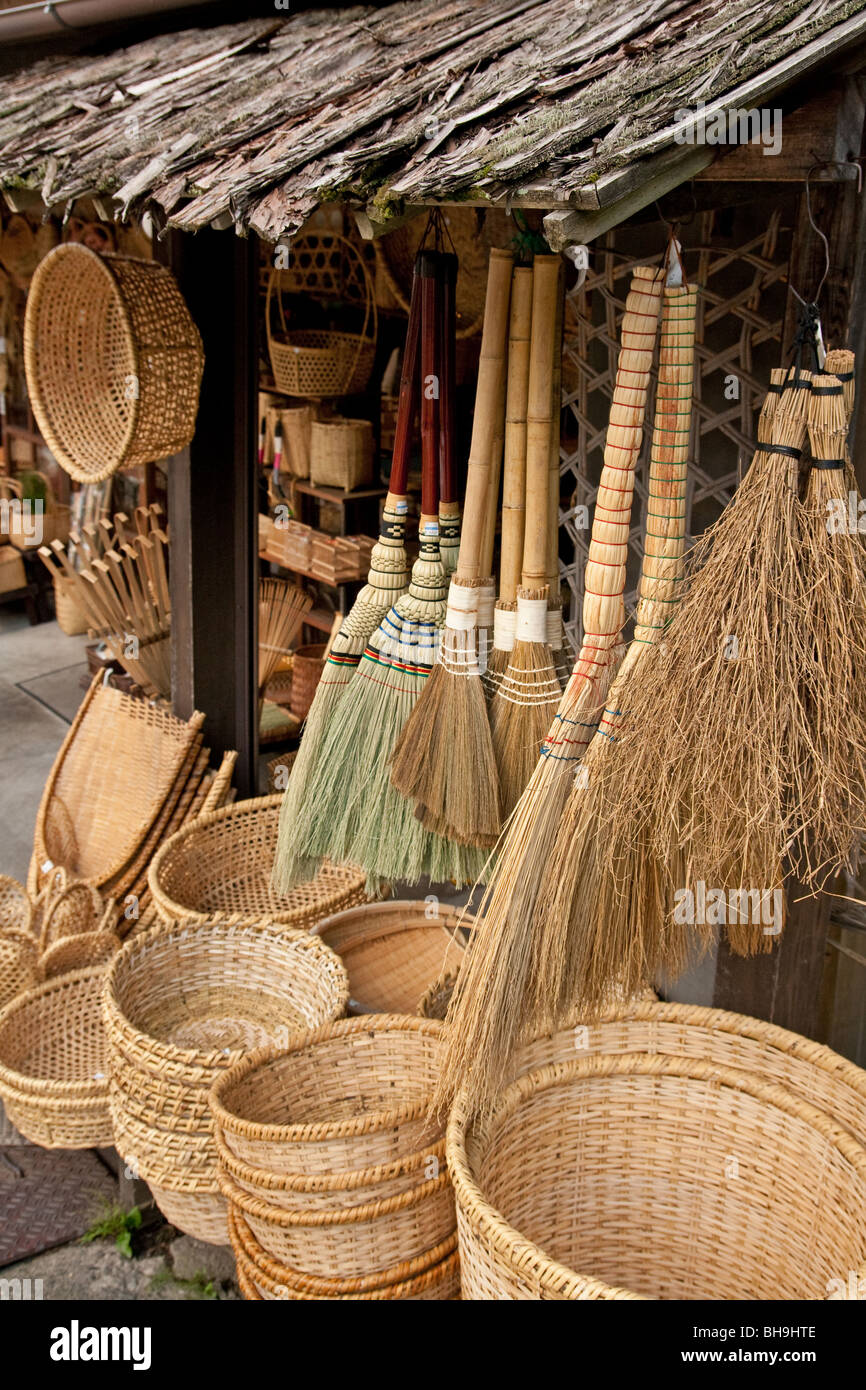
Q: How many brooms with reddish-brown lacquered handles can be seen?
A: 3